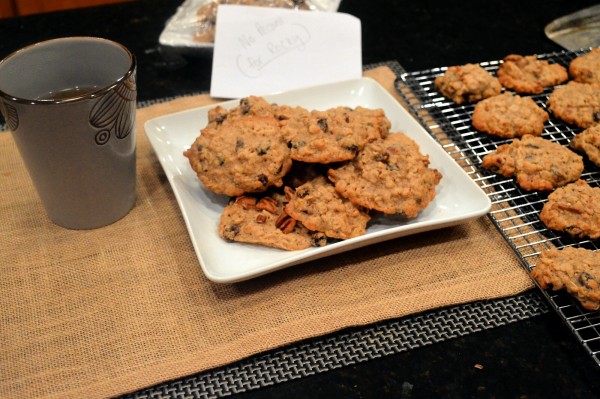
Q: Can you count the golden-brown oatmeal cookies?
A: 15